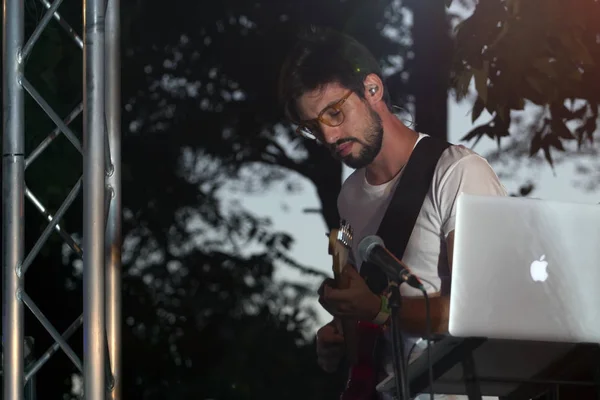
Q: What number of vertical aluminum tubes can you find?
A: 3